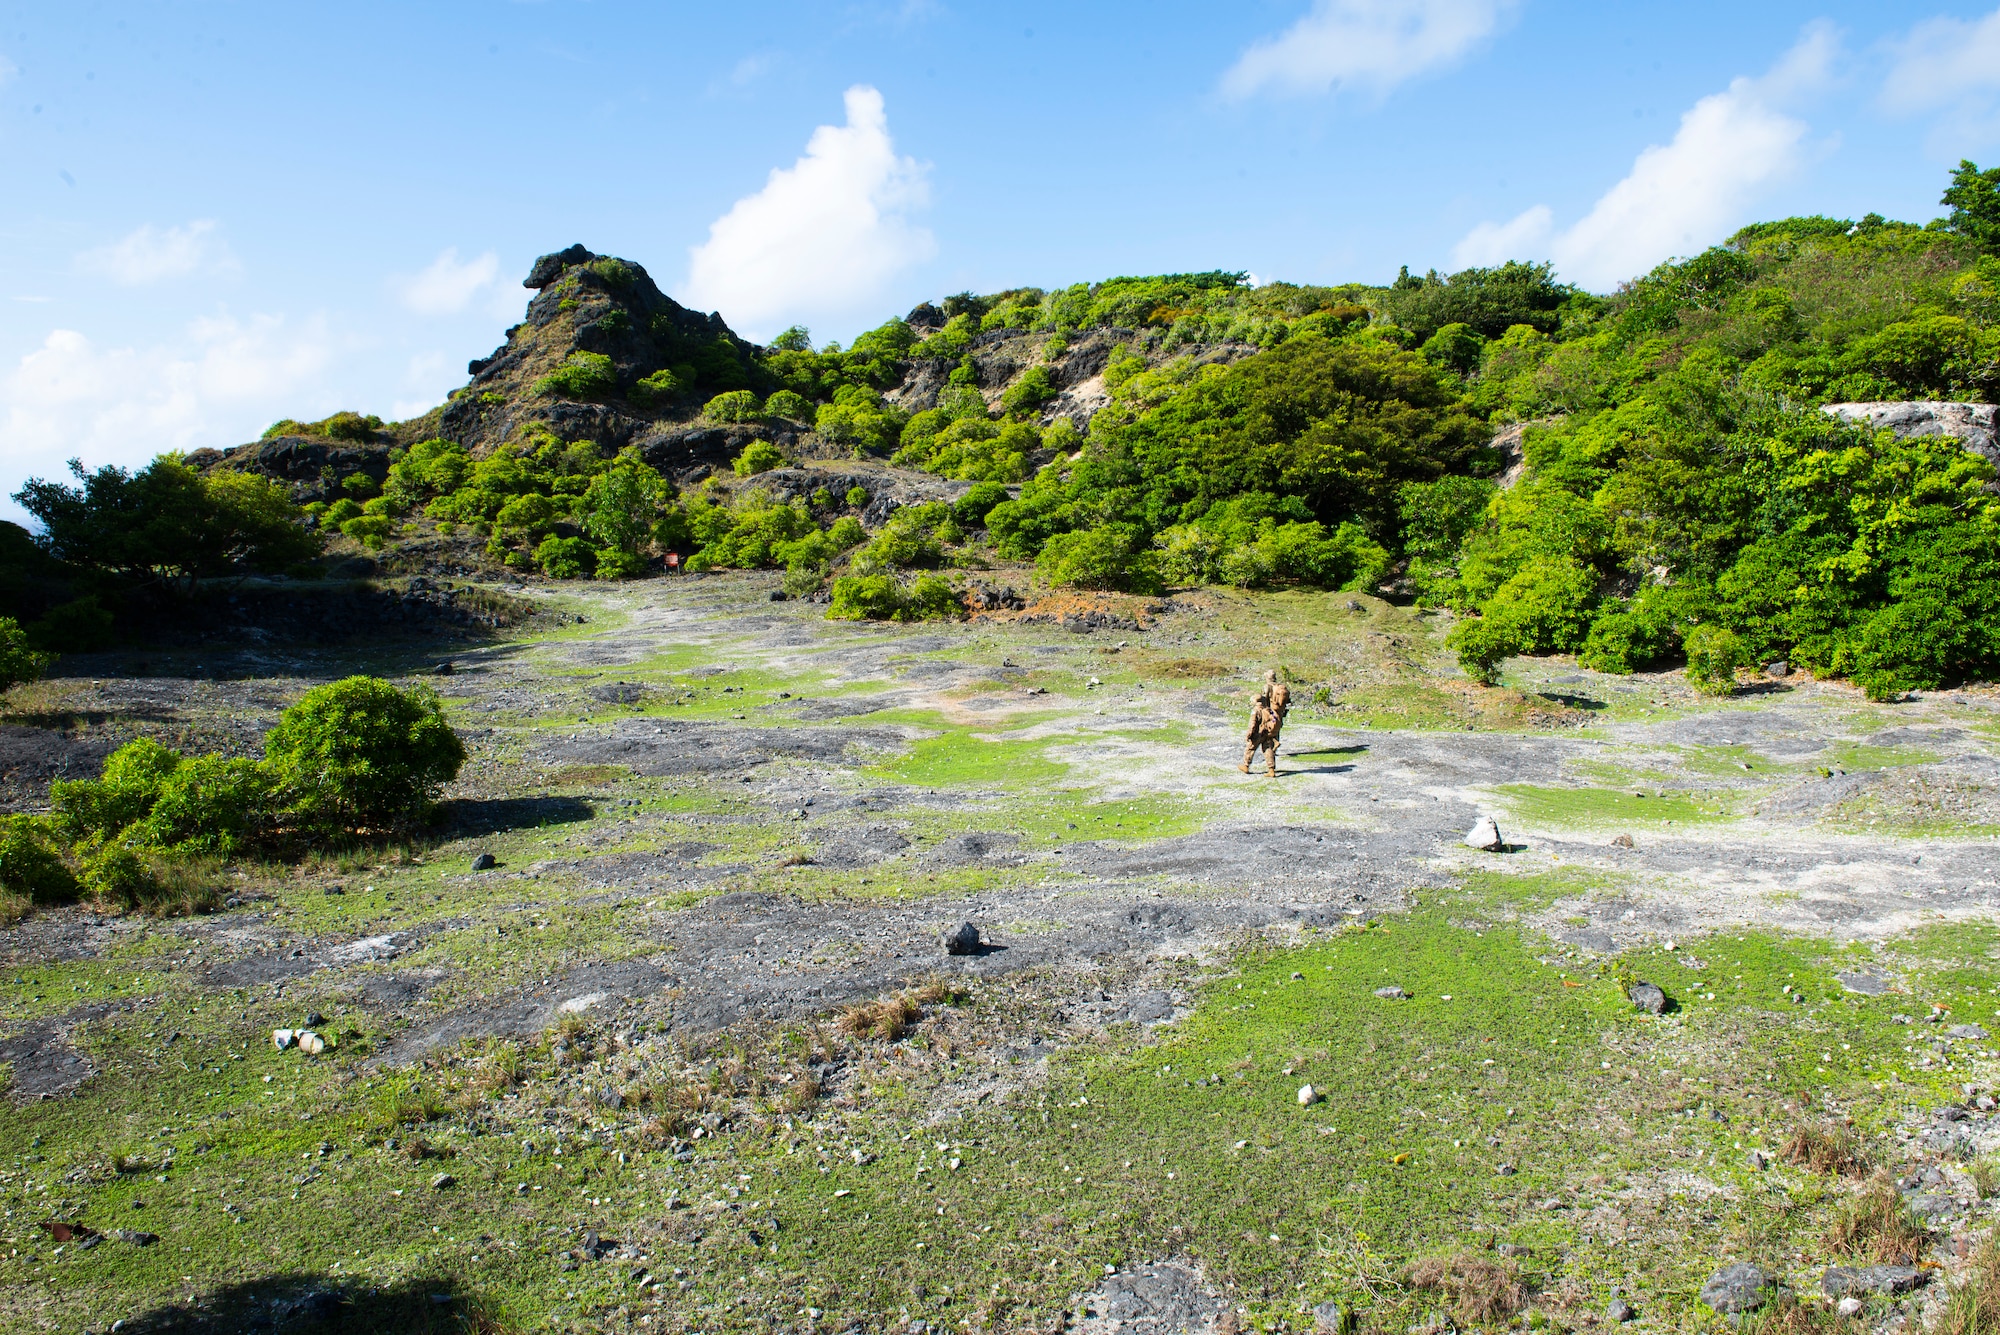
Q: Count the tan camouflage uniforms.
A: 2